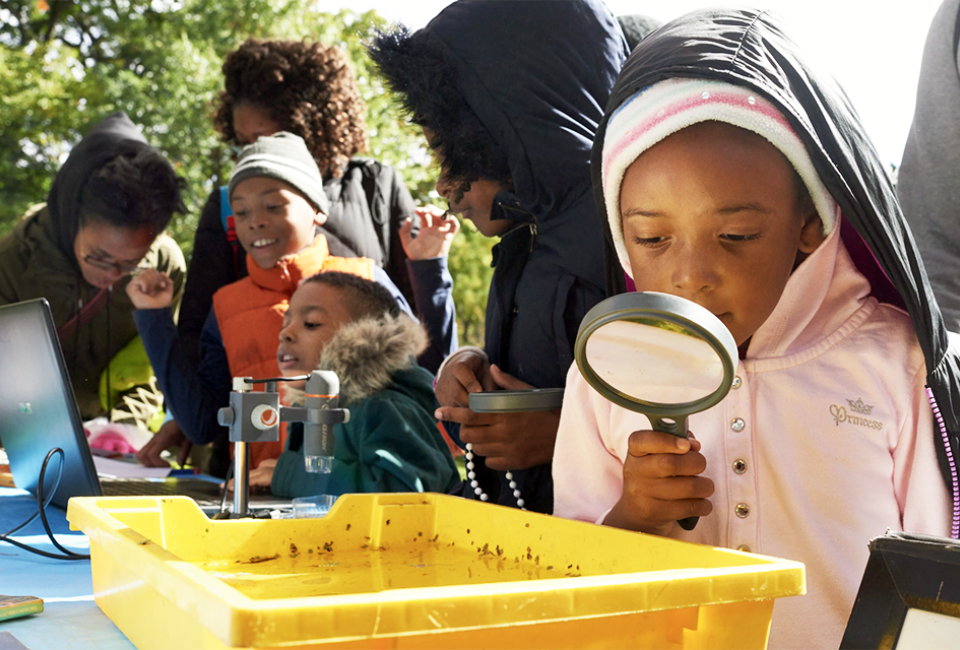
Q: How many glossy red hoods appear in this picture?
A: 0